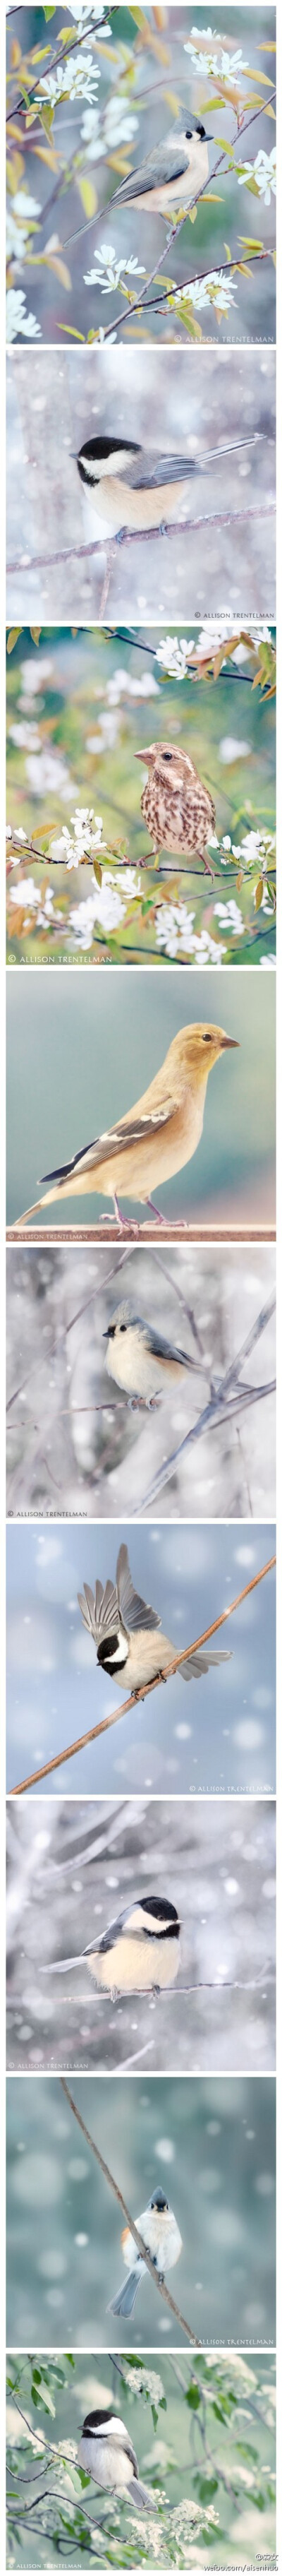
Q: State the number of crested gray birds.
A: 3